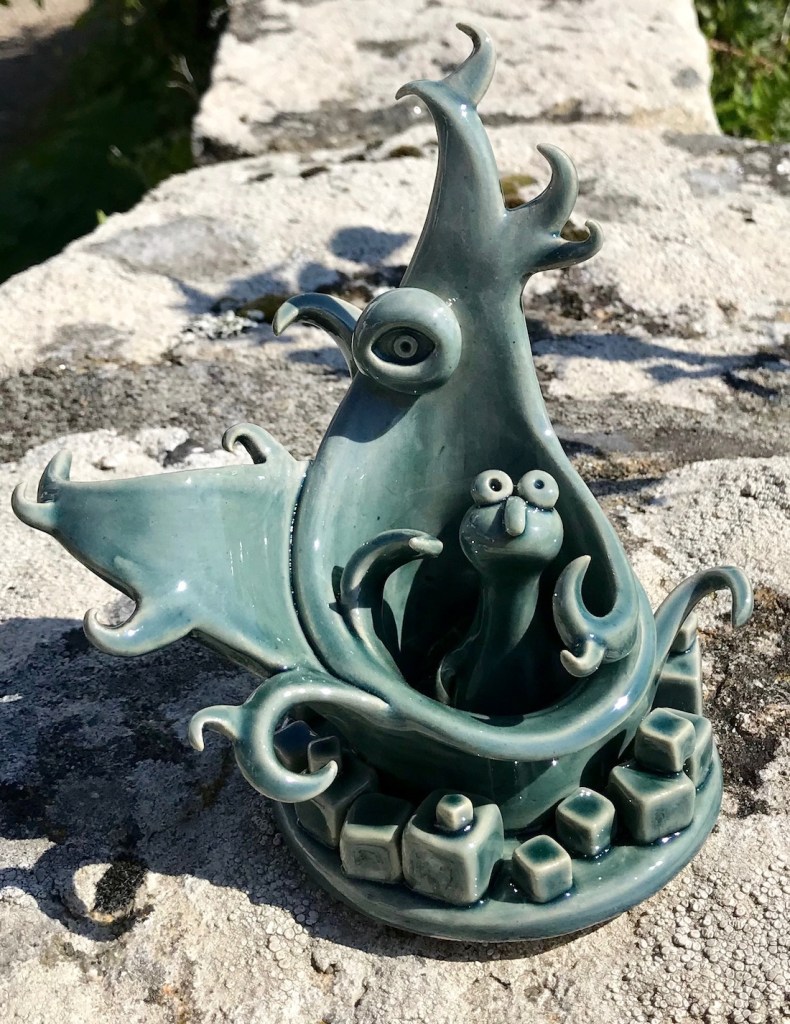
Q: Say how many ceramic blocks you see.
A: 13